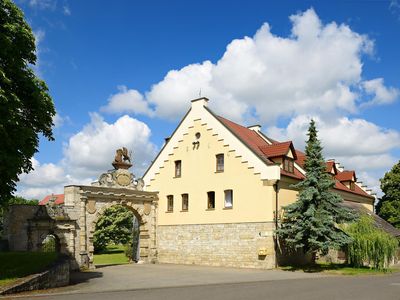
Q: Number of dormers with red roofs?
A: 3